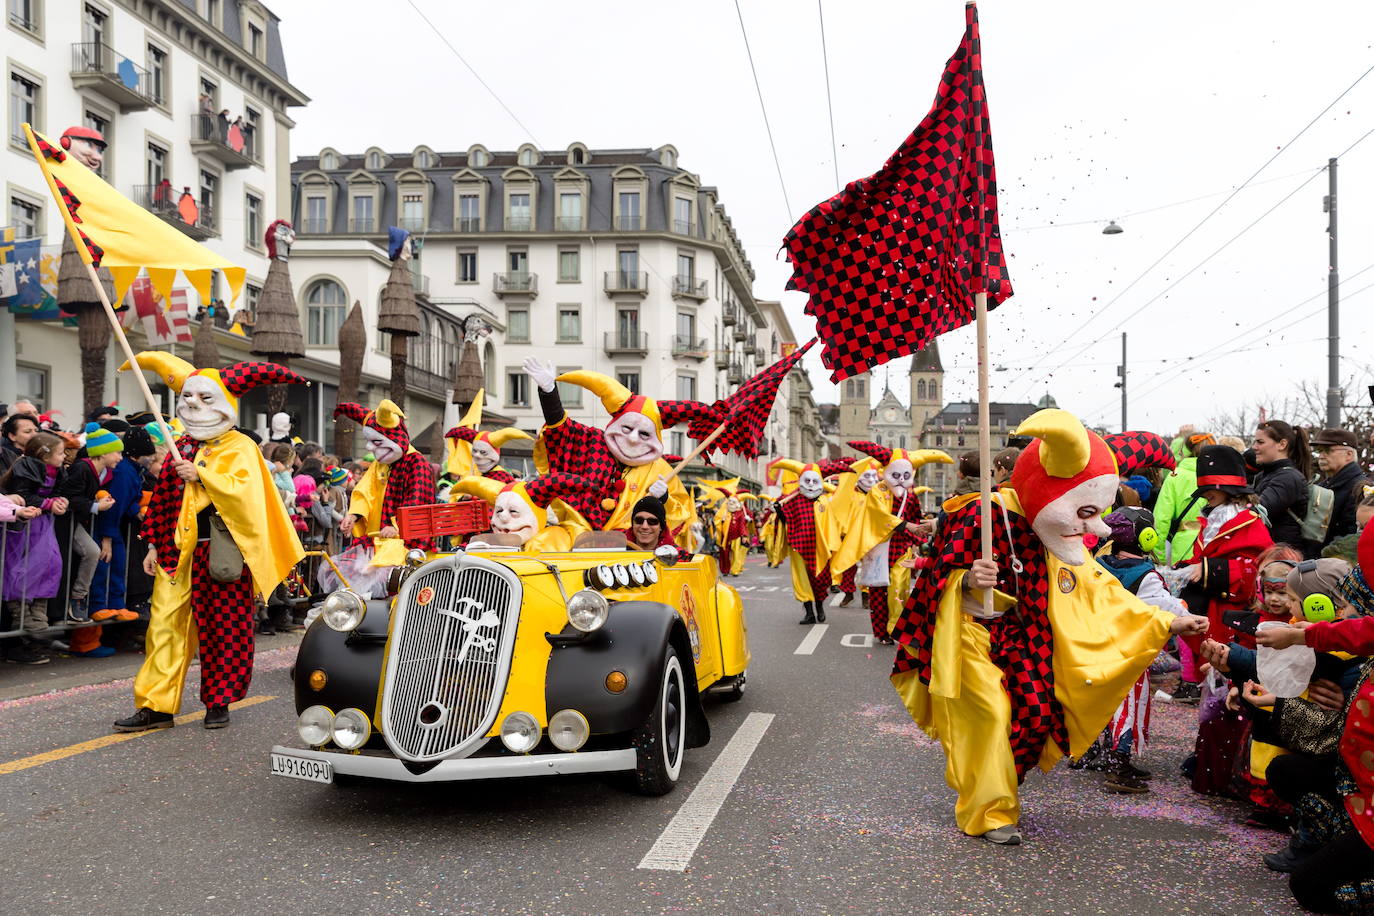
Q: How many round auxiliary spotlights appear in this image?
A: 4